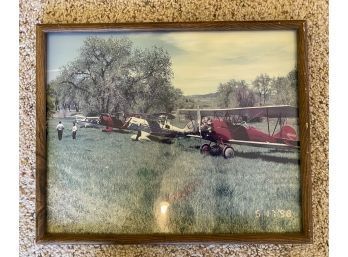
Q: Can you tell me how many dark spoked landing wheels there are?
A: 2